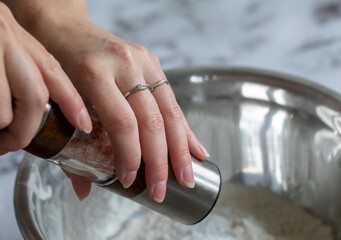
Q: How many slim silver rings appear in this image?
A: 2